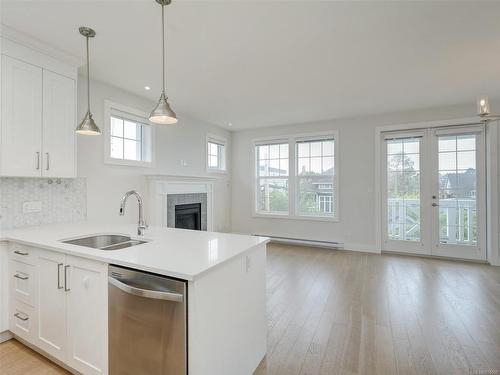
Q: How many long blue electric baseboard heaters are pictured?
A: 0